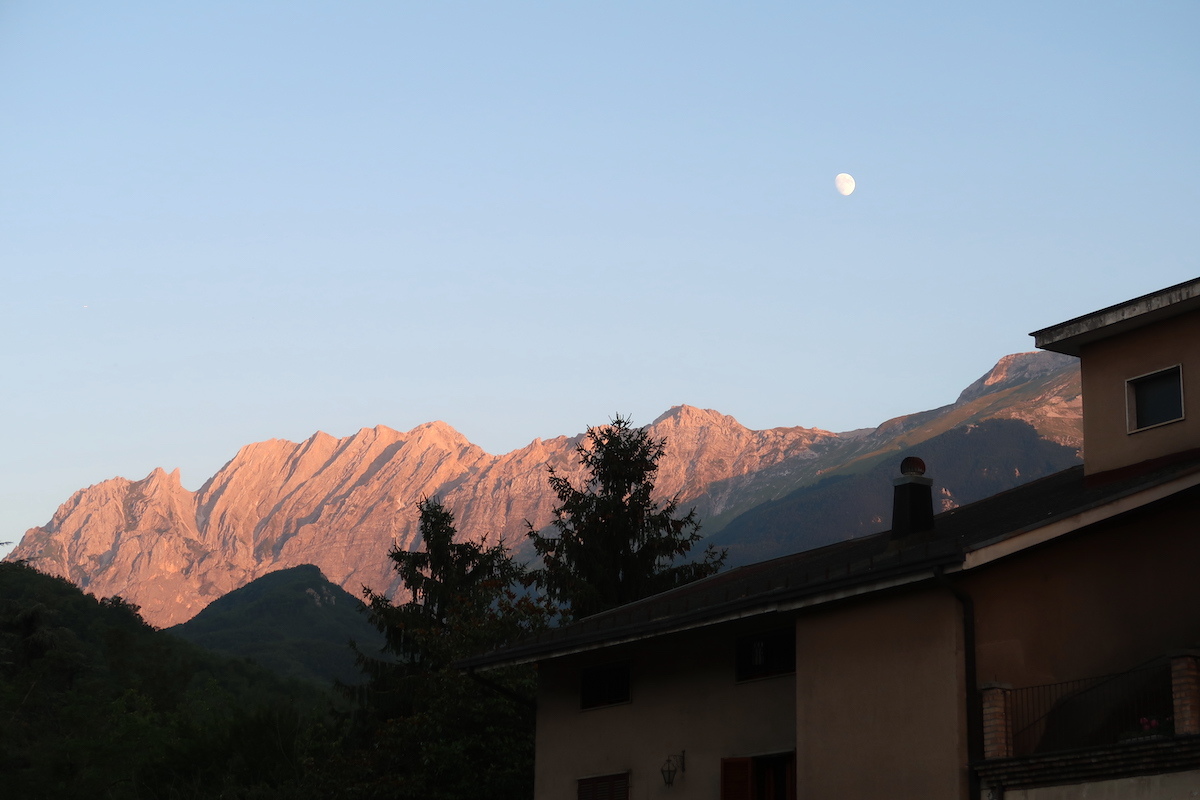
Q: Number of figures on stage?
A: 0